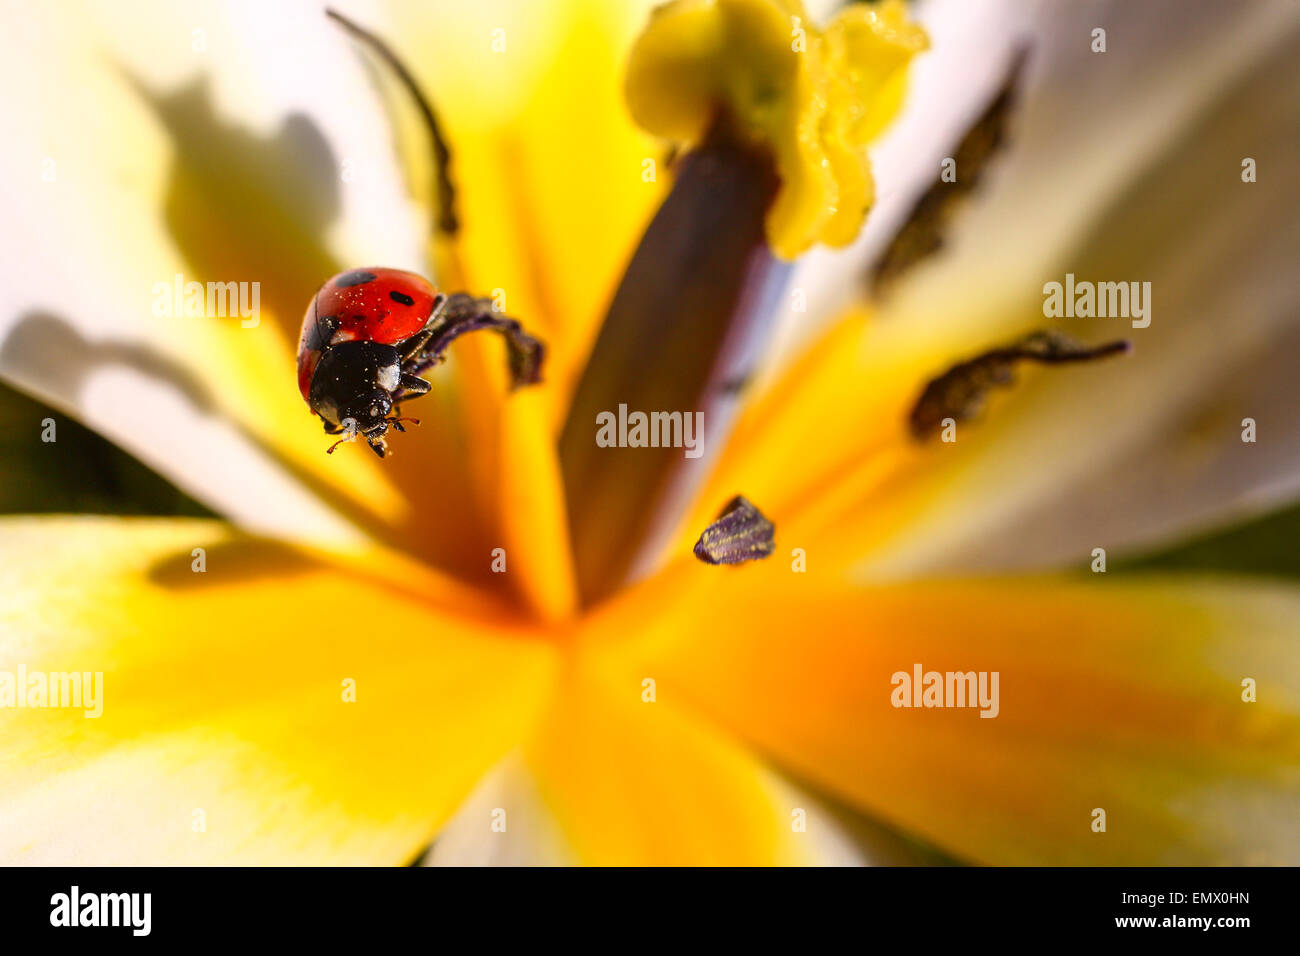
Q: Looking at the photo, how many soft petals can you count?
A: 6